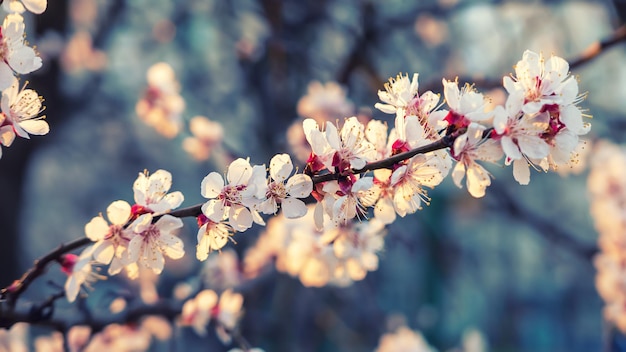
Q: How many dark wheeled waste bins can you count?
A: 0